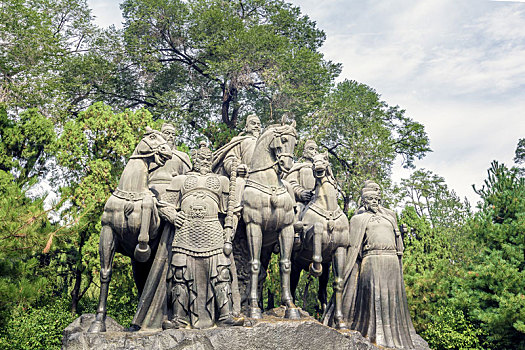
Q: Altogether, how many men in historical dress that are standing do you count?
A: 2